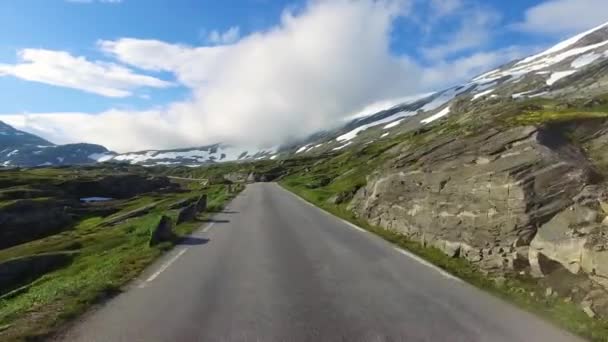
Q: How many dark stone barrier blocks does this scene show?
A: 3